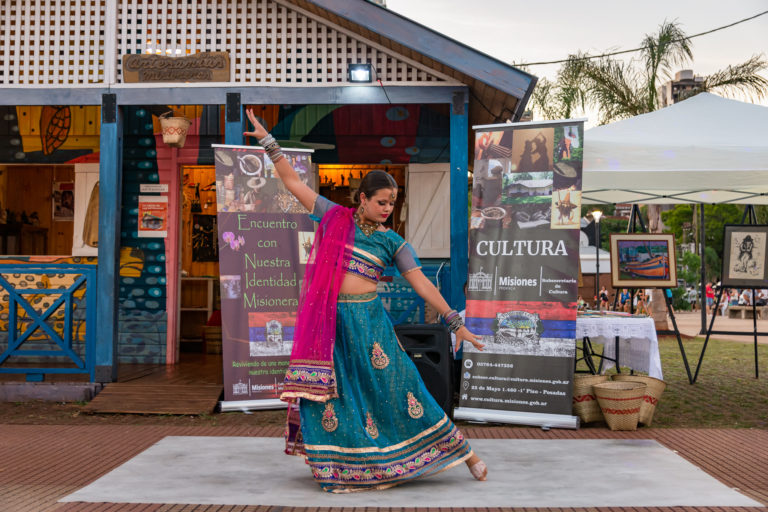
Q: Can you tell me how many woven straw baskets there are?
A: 4